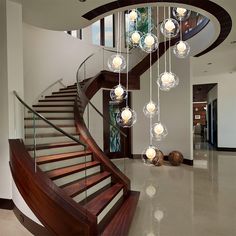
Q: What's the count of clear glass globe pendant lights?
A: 14